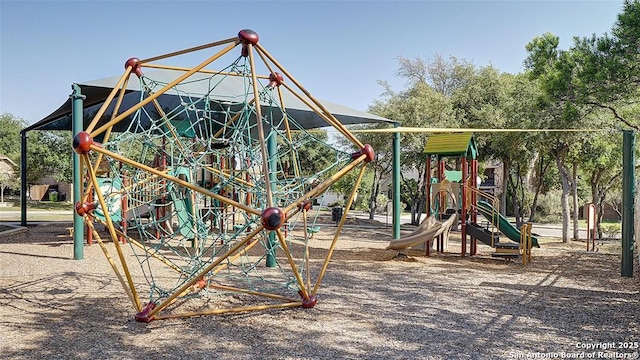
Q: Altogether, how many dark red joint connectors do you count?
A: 11